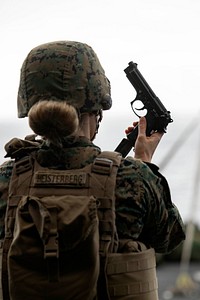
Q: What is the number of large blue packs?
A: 0